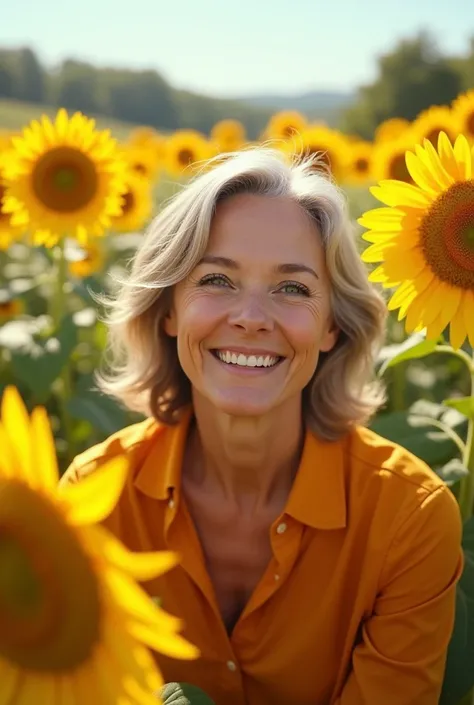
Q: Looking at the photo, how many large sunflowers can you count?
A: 3